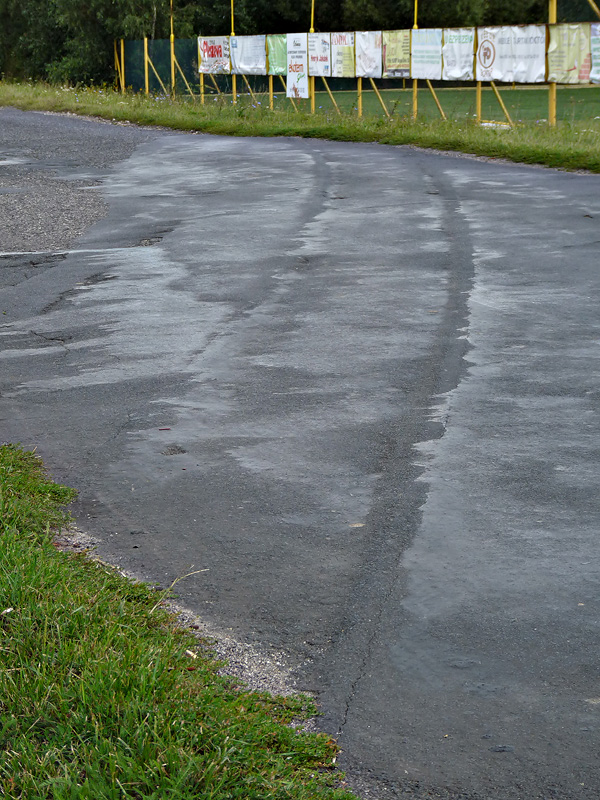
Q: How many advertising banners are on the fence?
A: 13